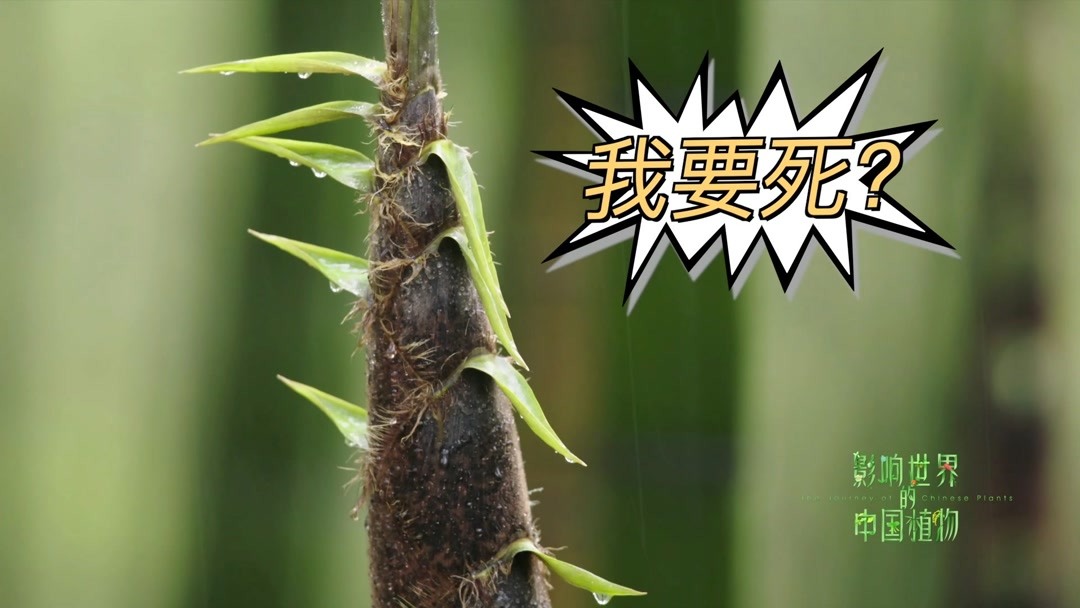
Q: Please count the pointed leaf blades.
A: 9